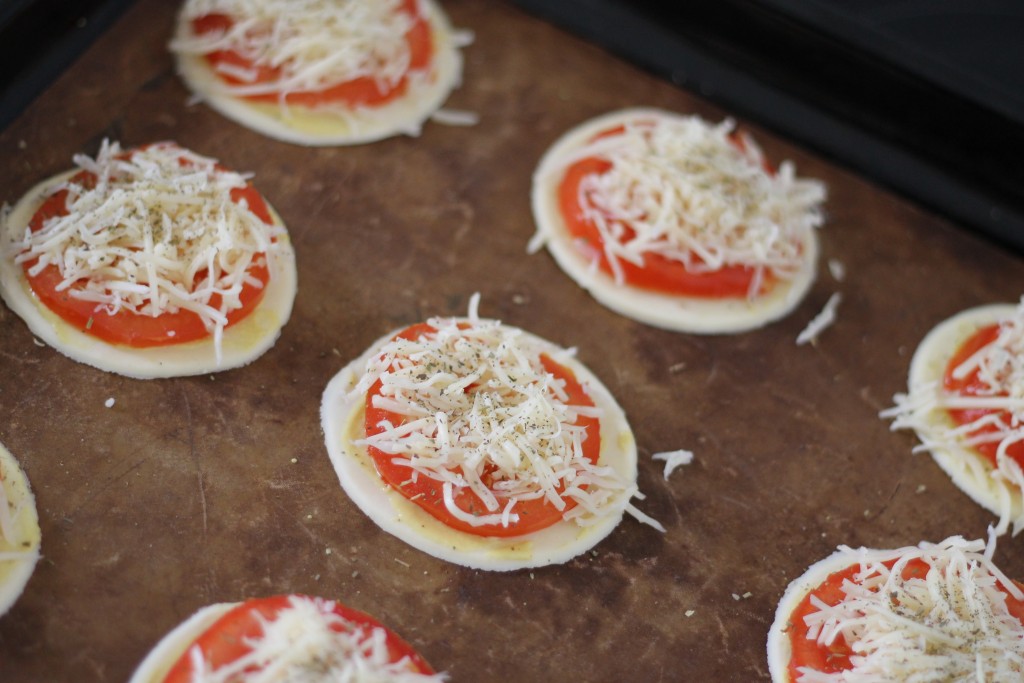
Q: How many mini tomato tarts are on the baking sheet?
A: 8